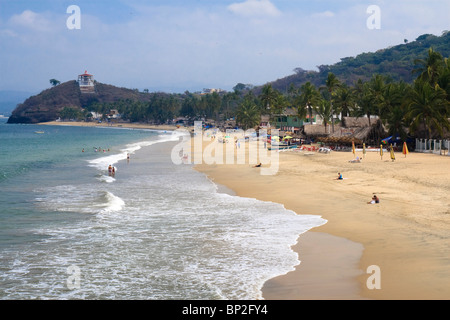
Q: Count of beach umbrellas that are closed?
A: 5